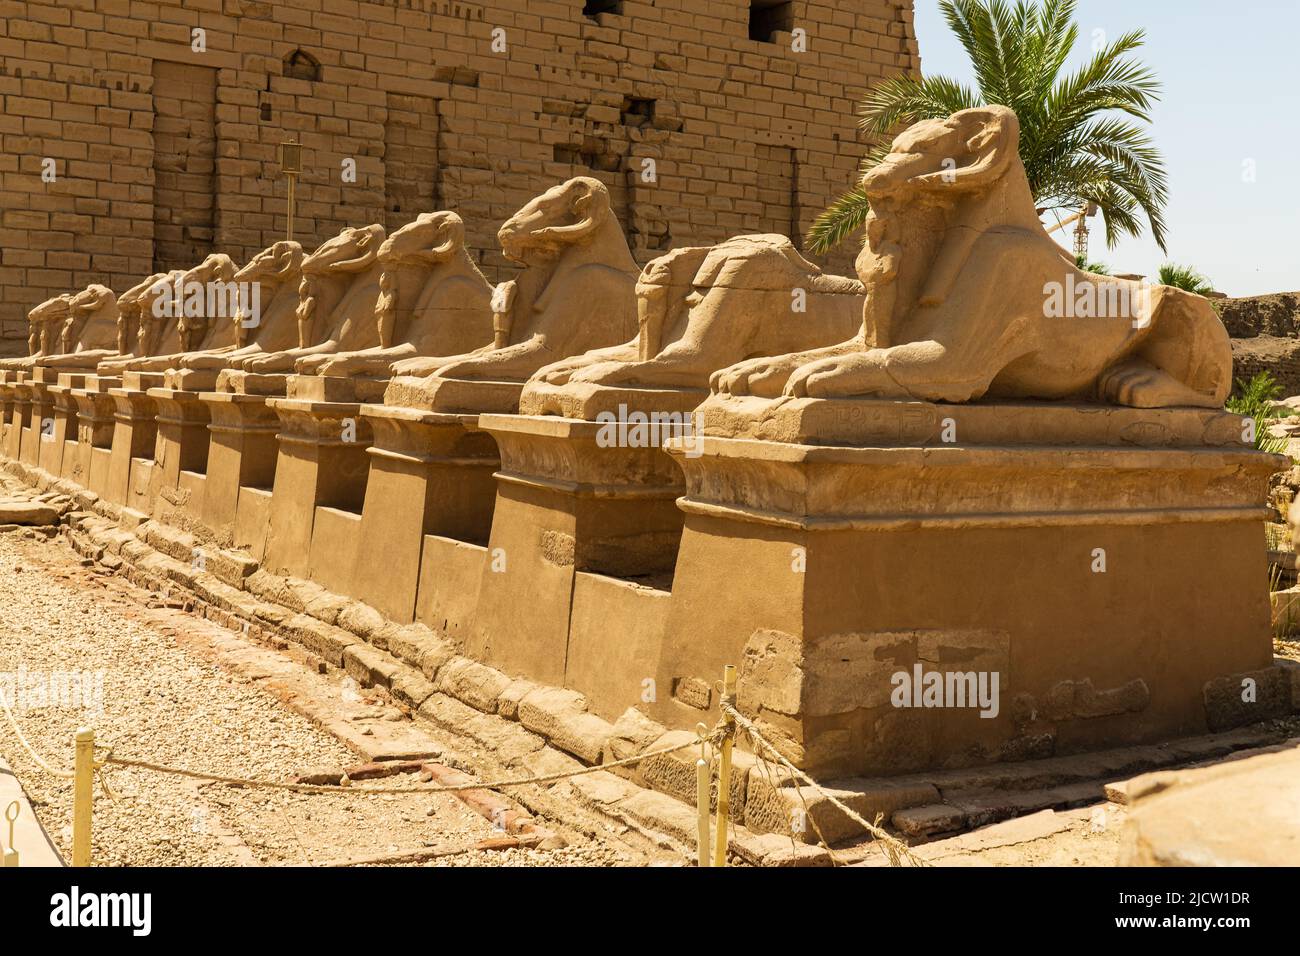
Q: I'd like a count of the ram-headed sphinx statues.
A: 11